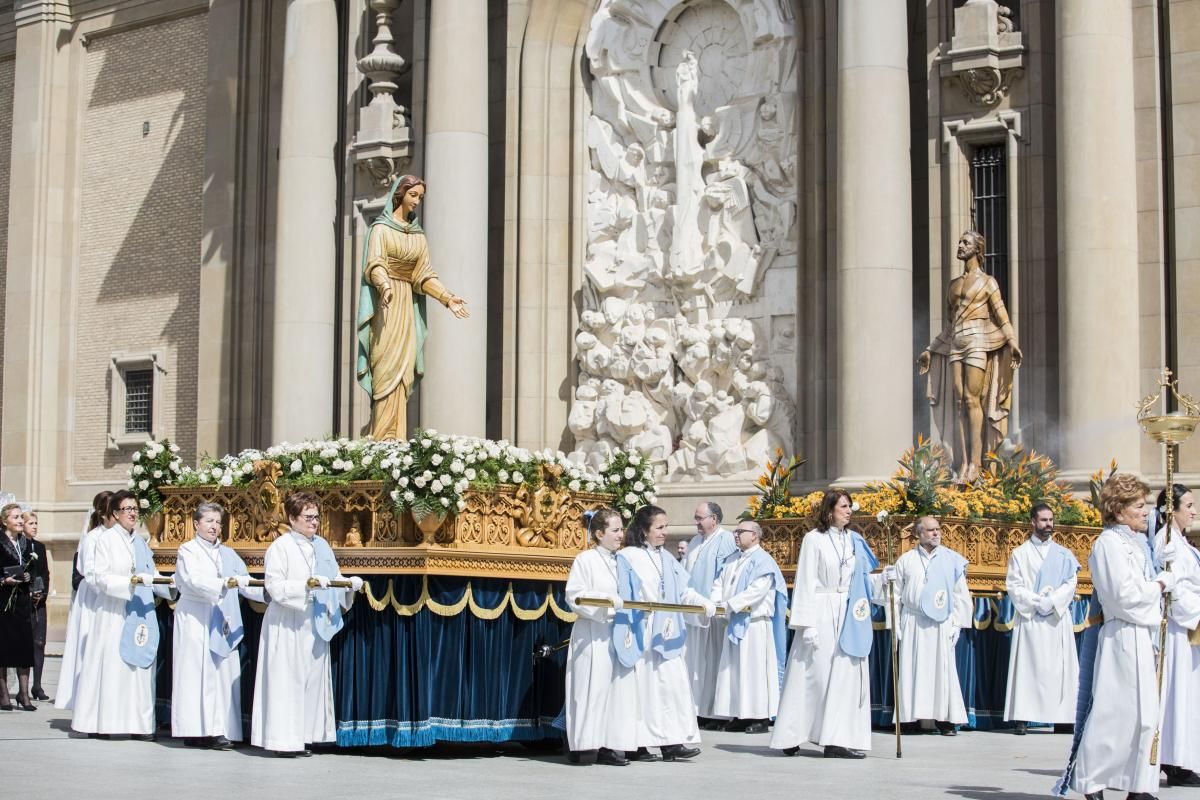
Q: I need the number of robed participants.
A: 13